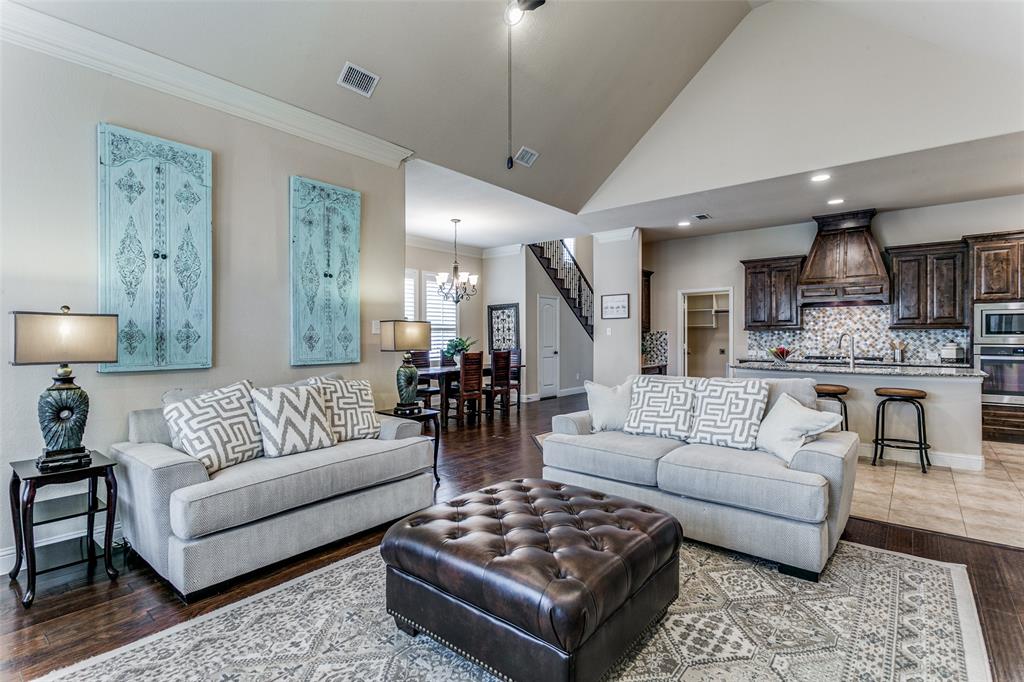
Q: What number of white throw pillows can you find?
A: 2